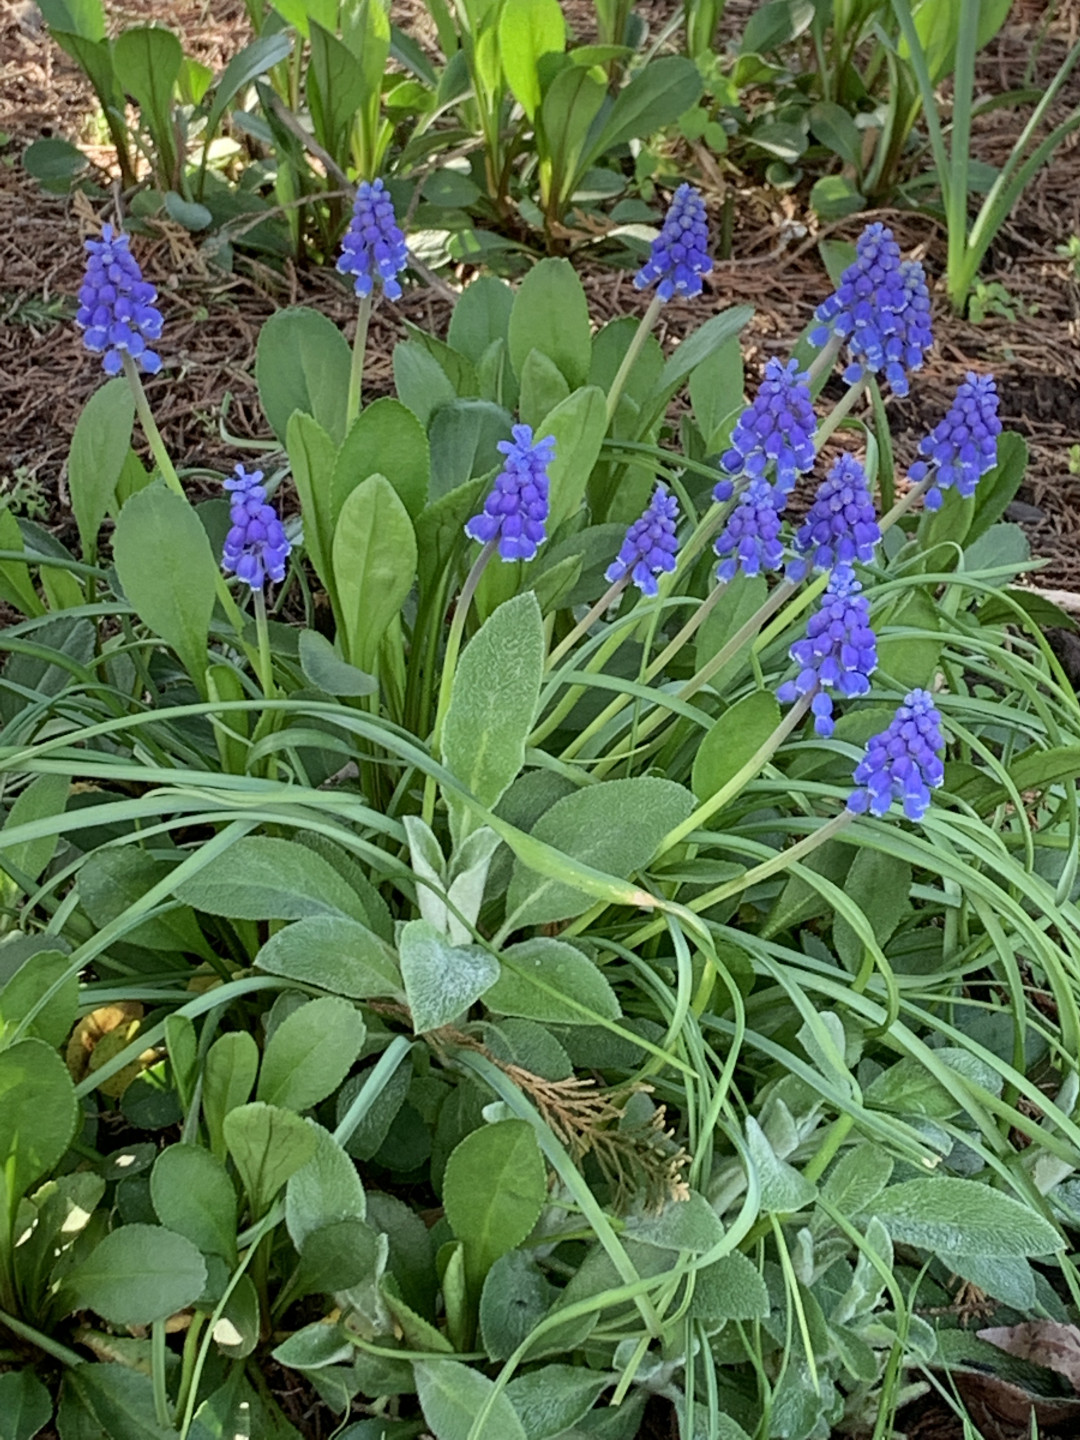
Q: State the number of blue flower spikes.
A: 14